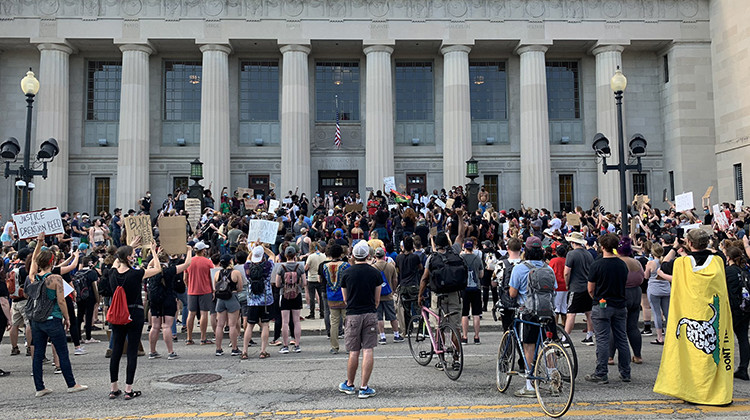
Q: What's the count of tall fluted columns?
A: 8